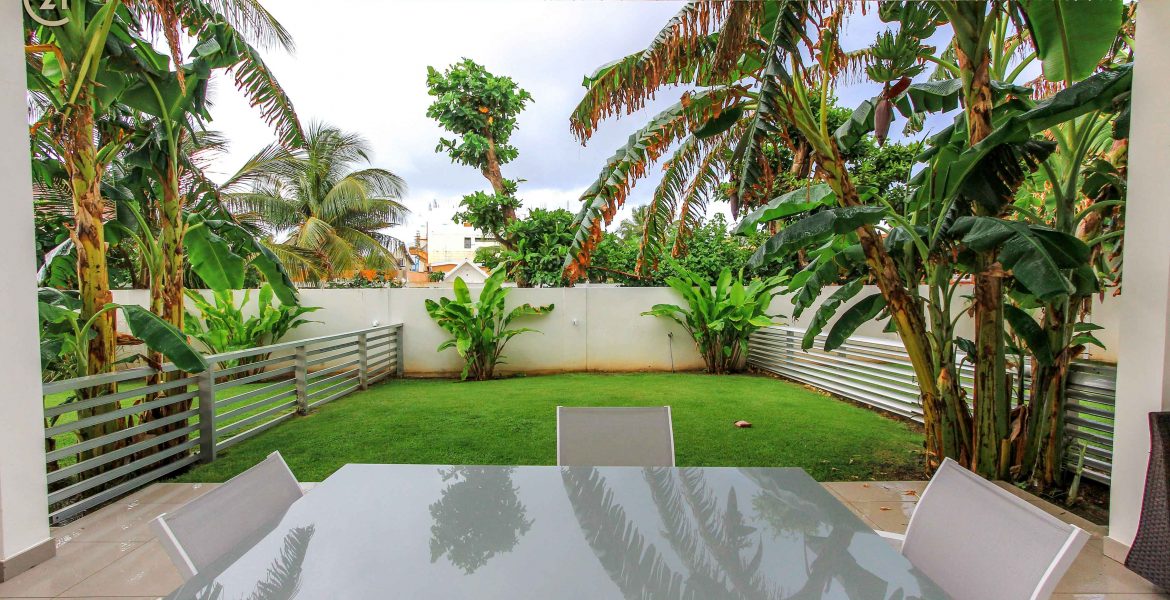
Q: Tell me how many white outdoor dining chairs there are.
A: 3